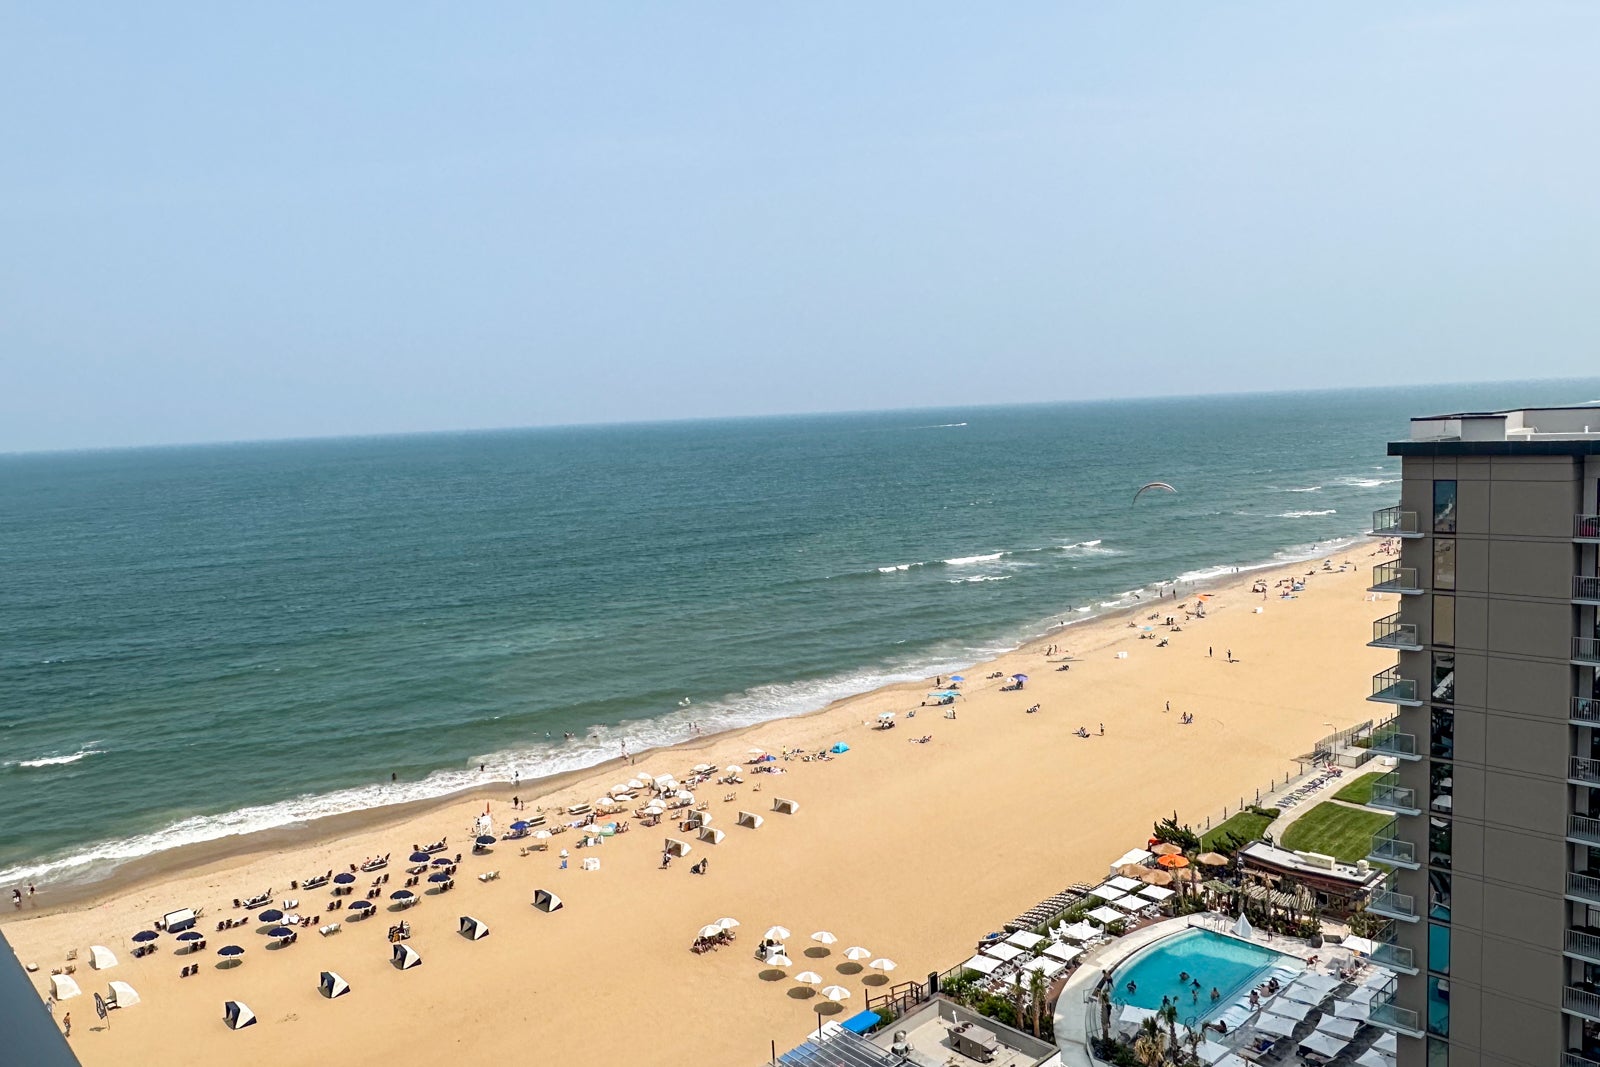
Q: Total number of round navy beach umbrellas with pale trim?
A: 12